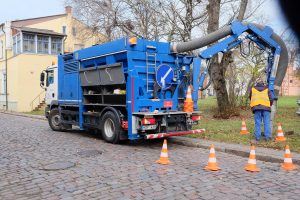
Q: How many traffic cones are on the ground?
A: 6